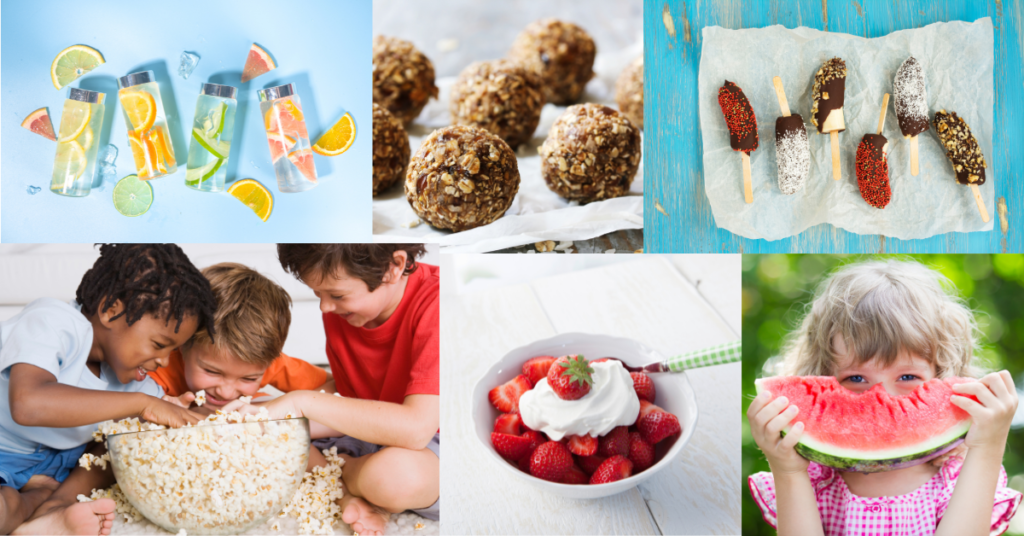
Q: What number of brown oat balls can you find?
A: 7